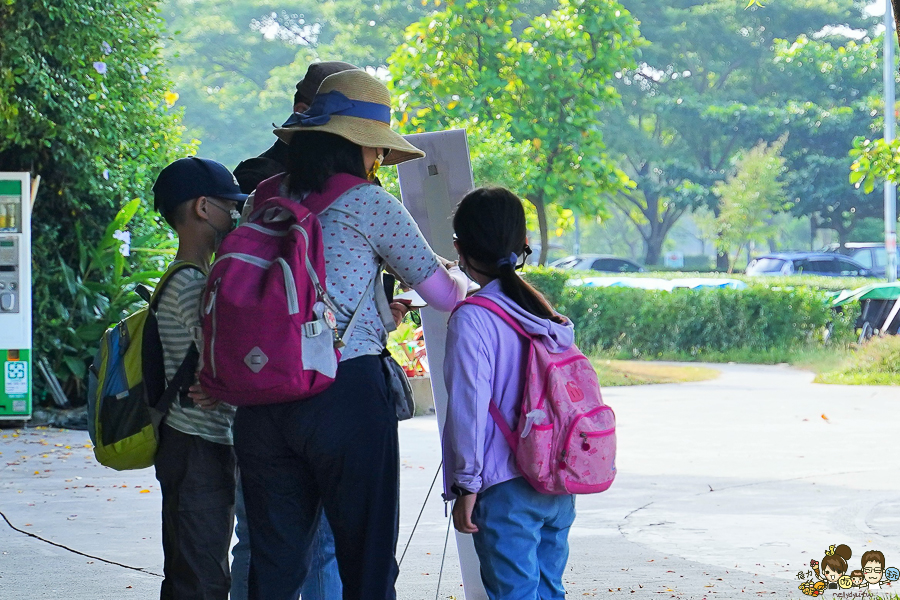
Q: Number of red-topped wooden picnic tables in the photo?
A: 0